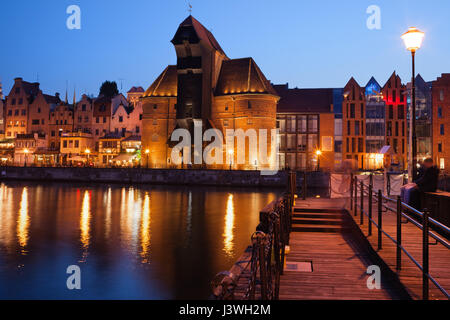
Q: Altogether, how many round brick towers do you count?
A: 2